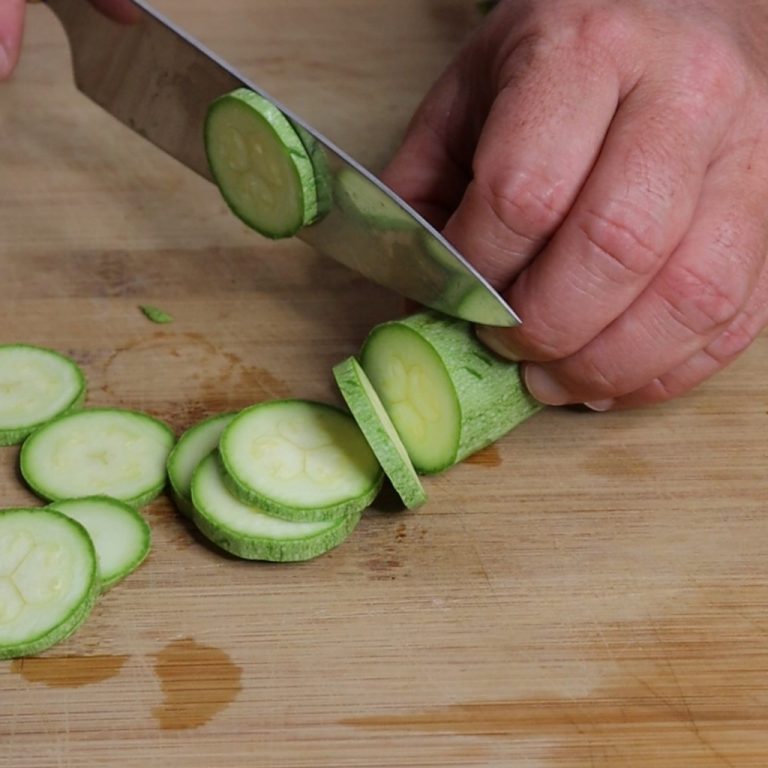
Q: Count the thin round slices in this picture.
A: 9